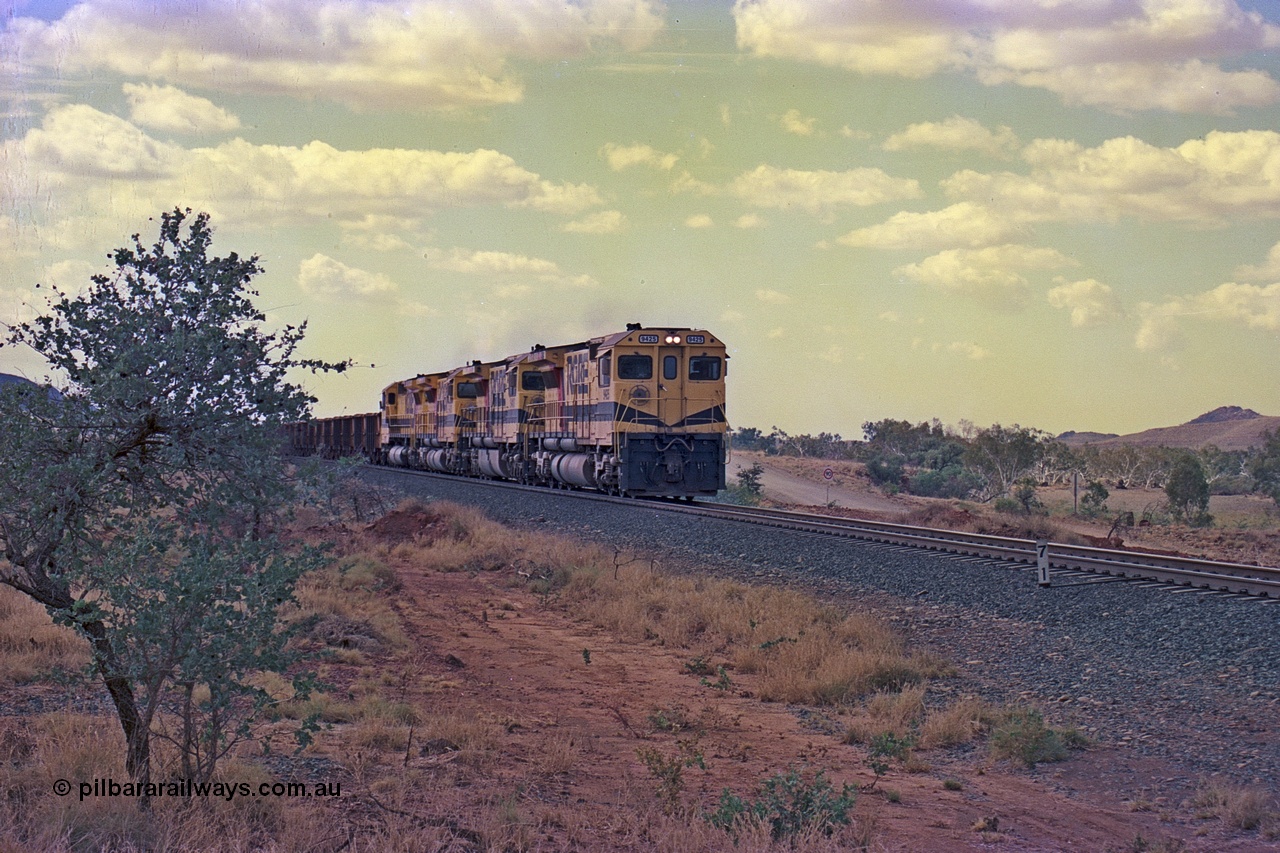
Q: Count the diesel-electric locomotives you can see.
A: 4